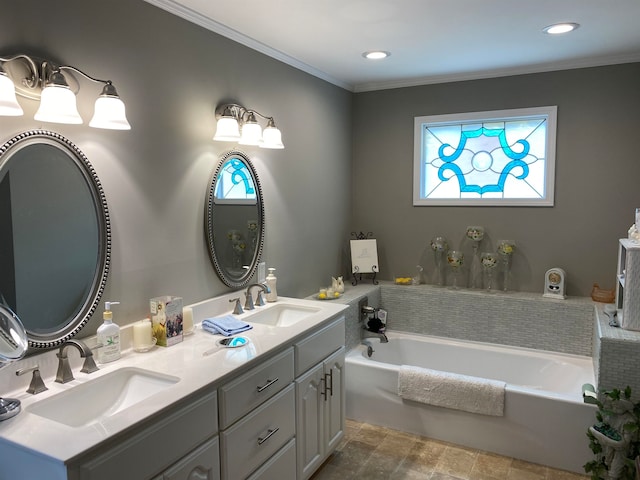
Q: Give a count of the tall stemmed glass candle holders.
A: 5